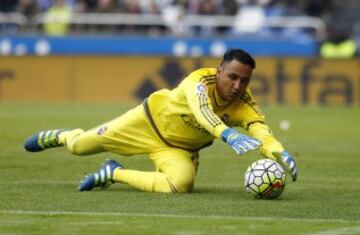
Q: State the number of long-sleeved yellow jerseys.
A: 1